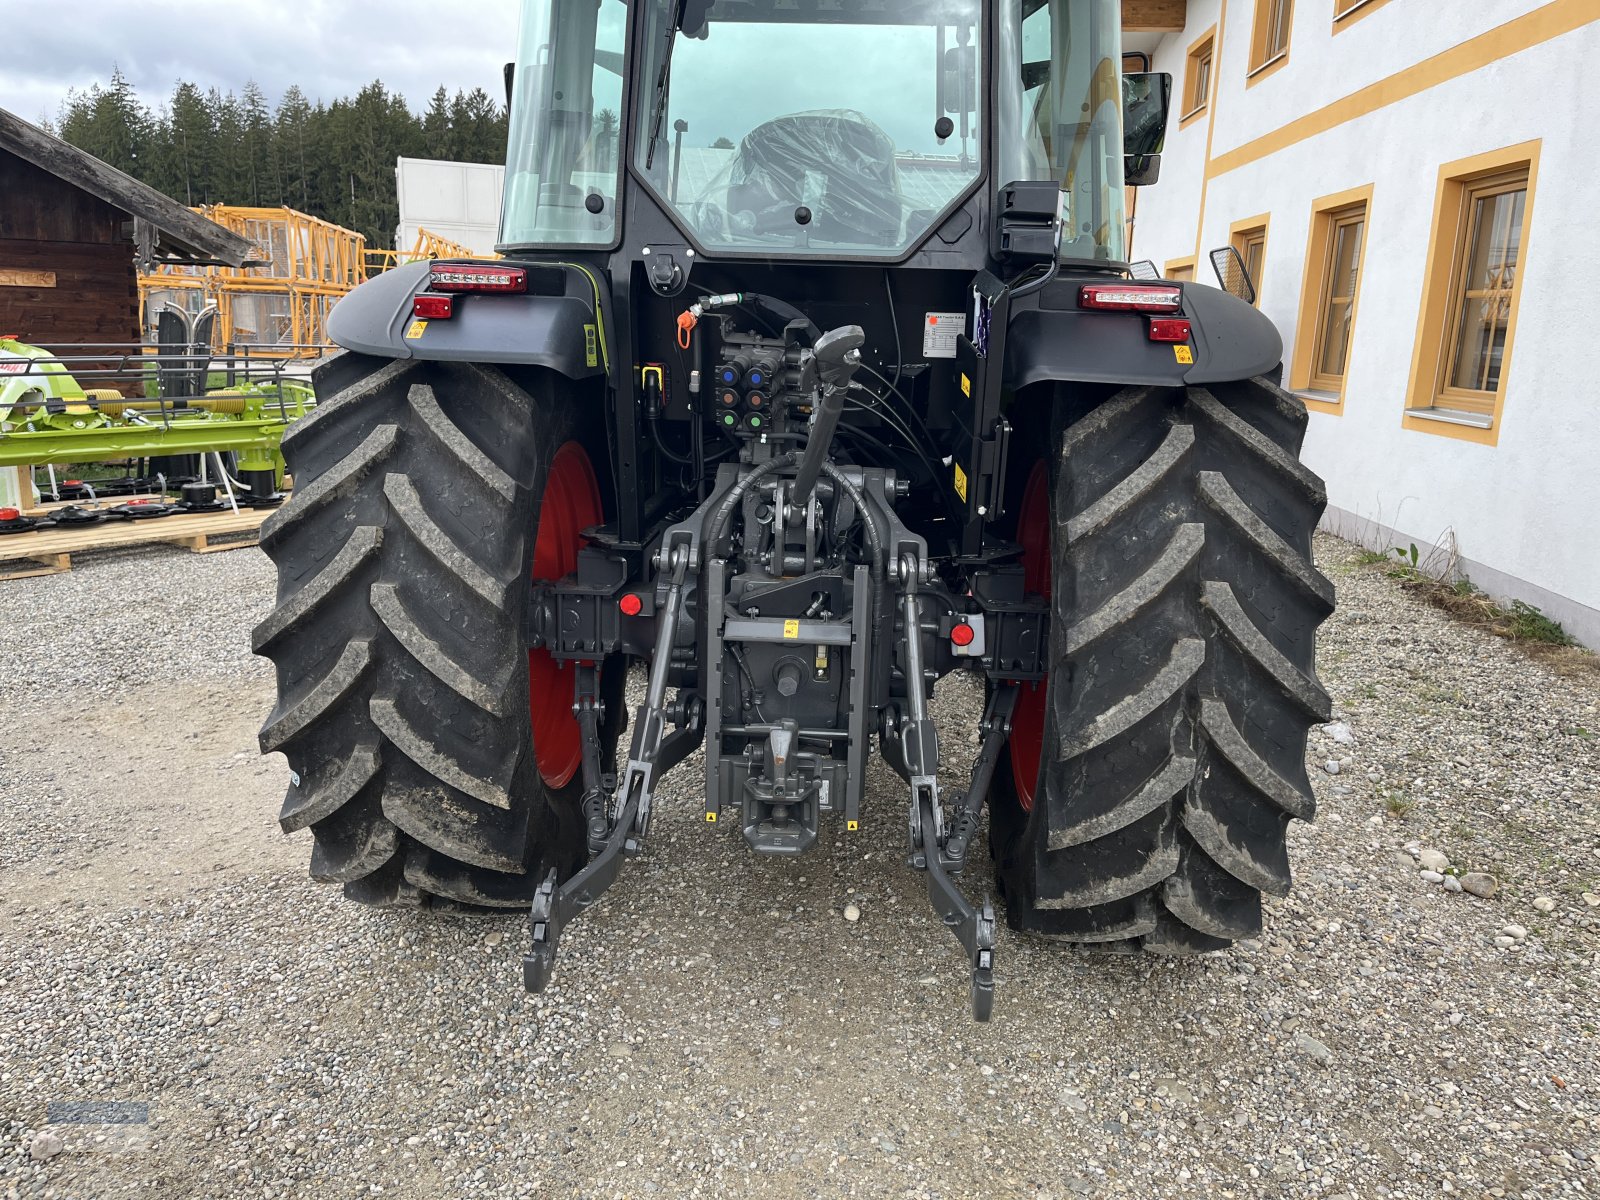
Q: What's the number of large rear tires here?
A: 2